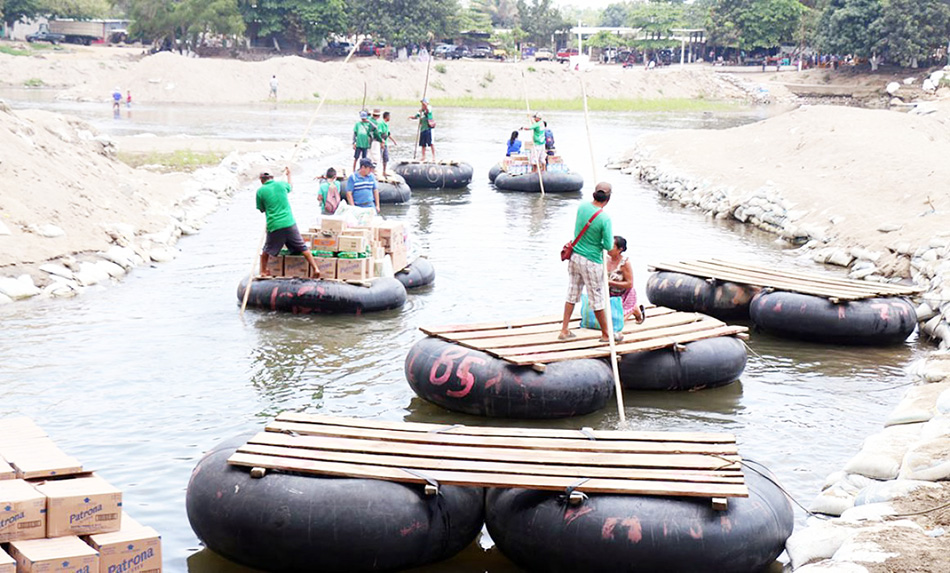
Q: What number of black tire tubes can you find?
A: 12